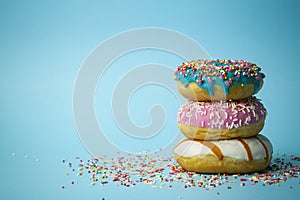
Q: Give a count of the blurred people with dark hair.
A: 0